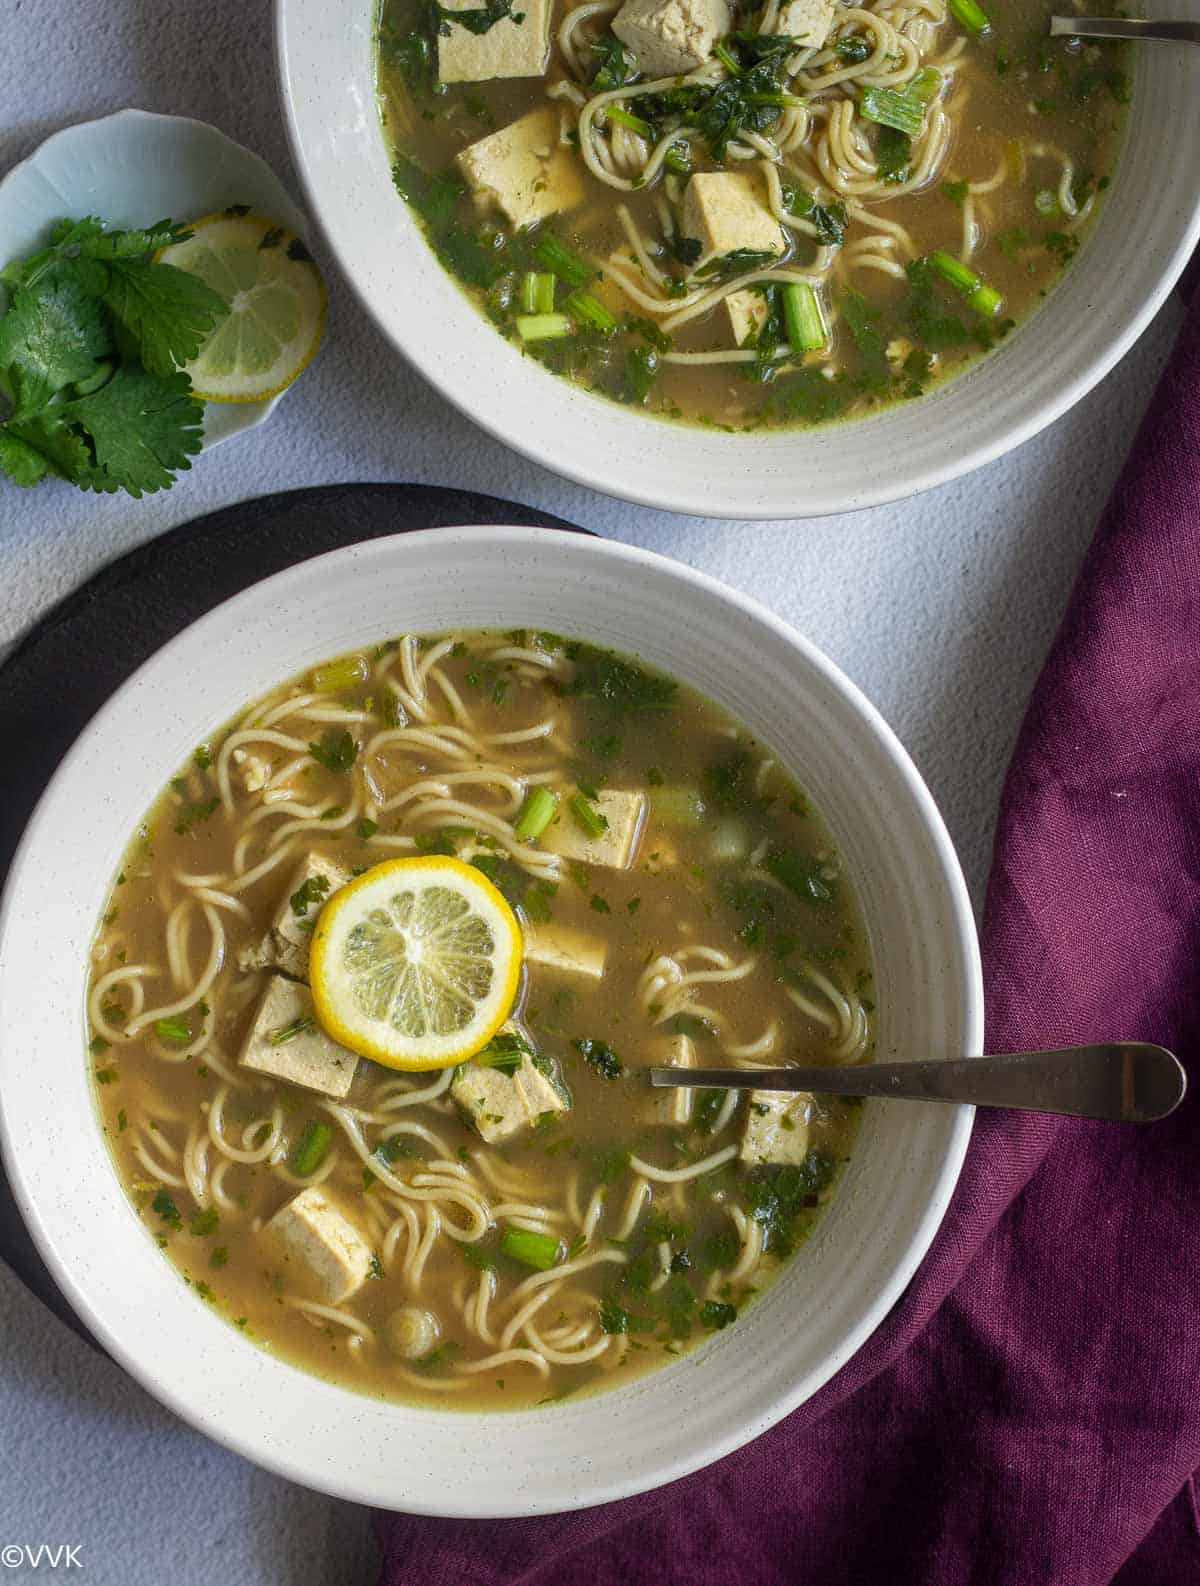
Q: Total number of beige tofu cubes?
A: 14